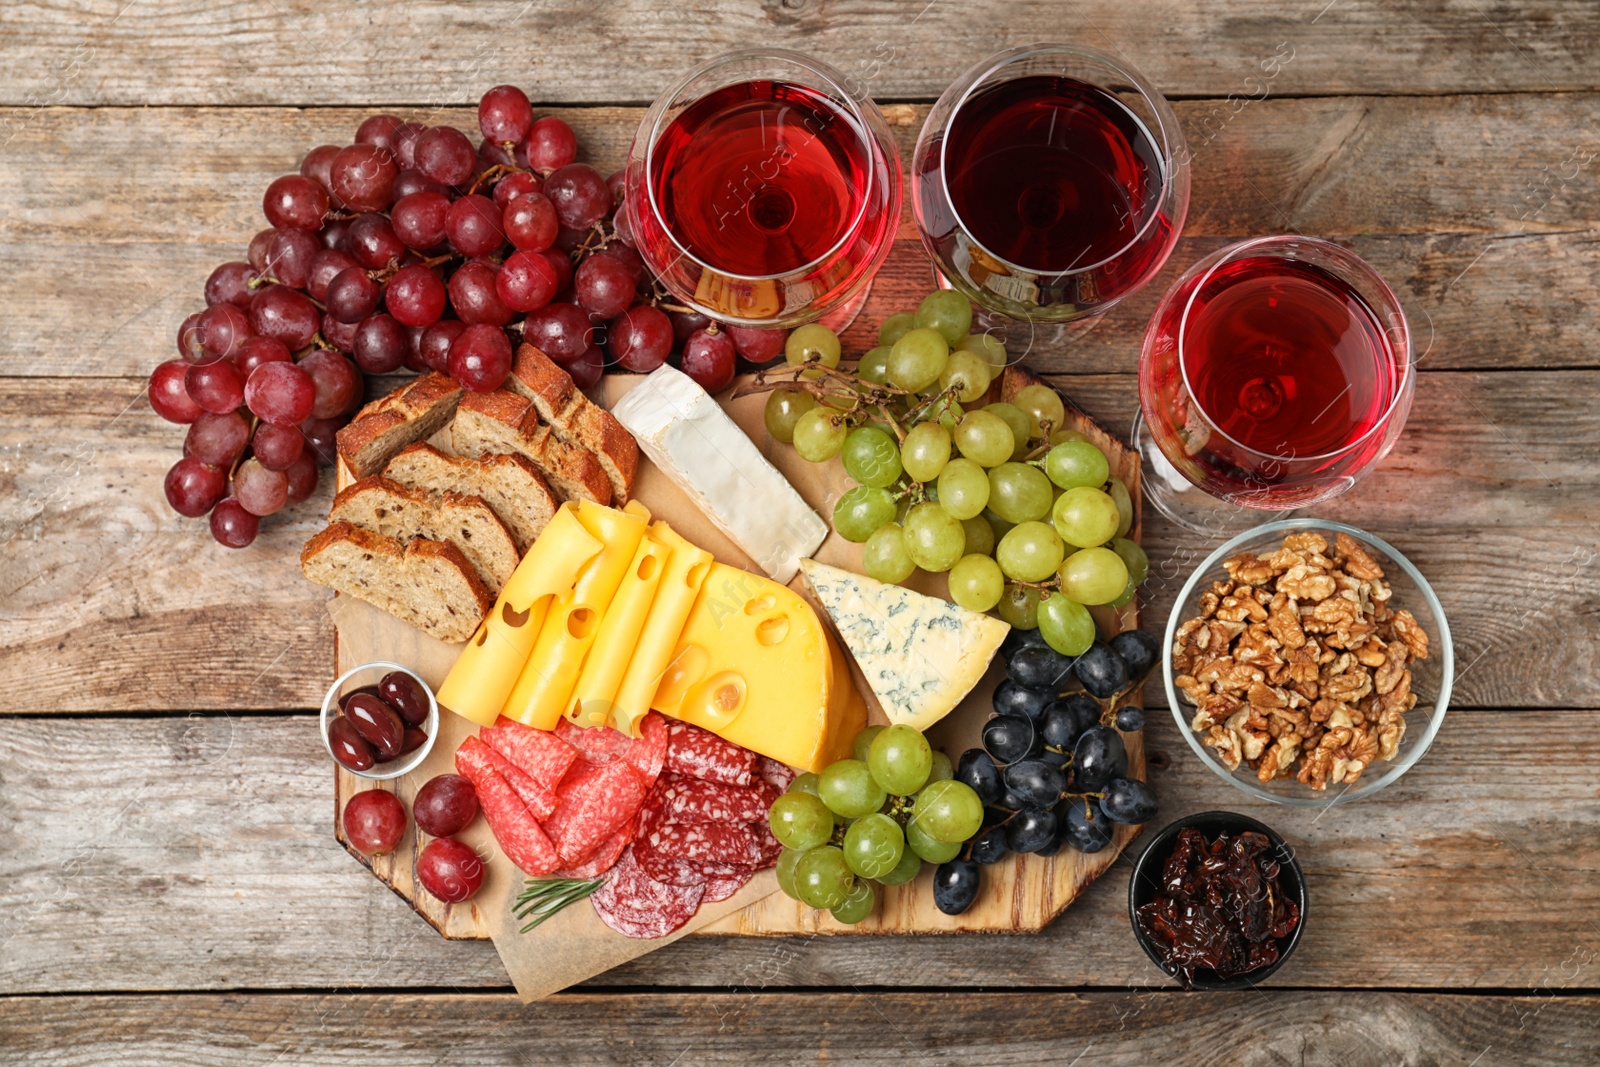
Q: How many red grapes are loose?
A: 3